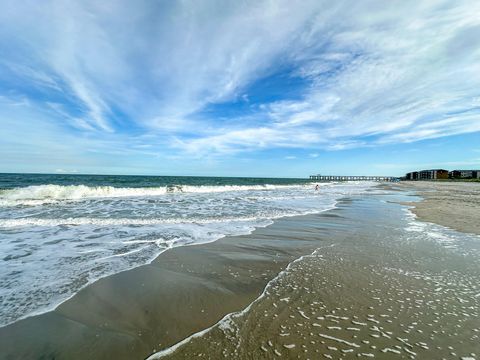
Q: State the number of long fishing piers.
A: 1